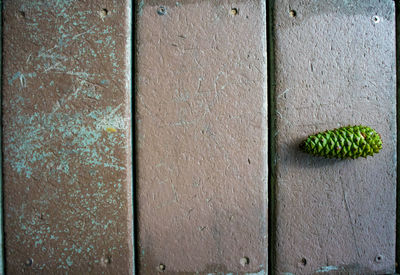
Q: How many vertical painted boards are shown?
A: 3